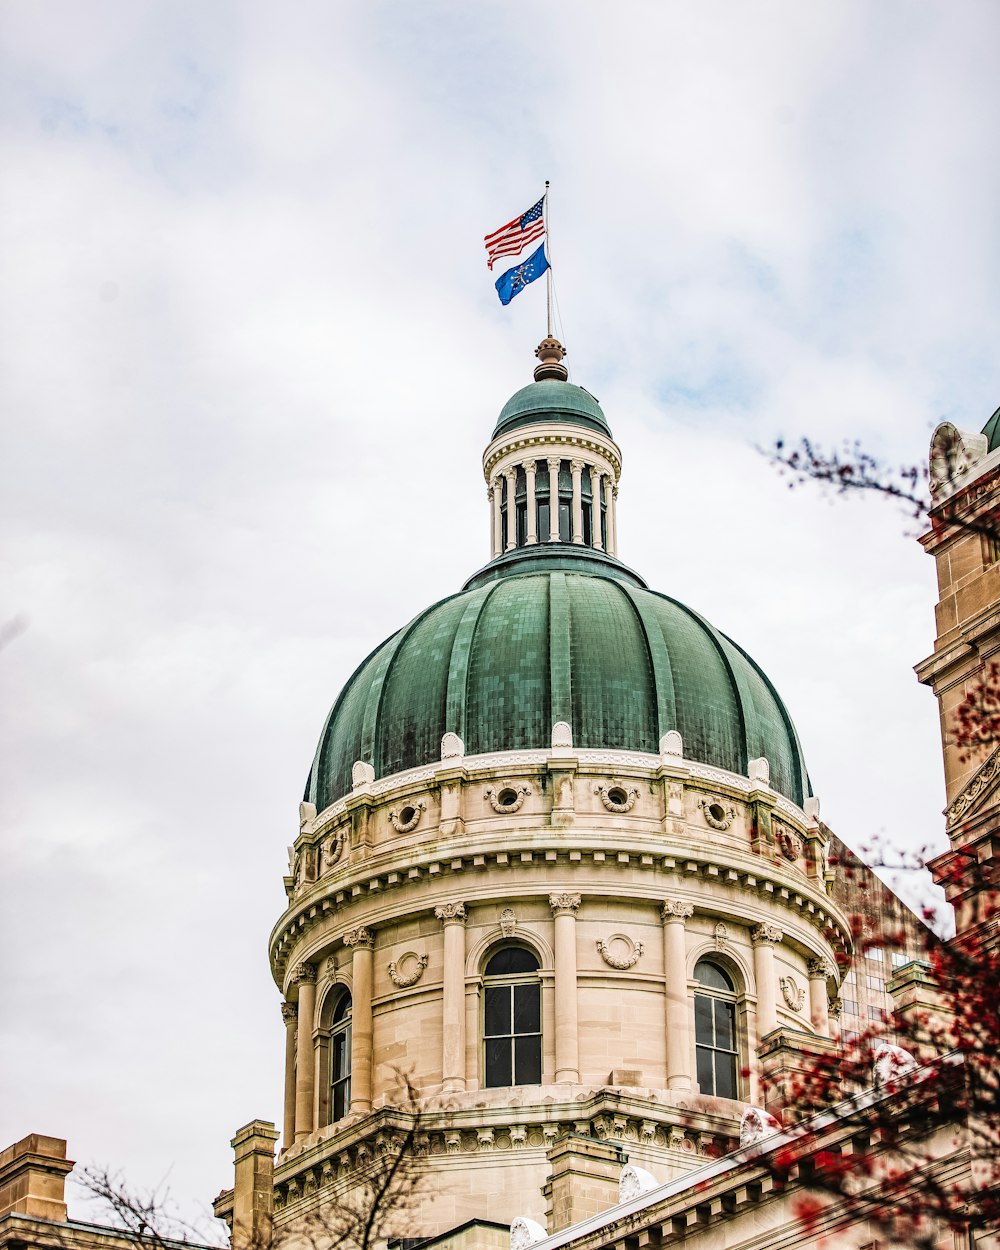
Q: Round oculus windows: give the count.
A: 6